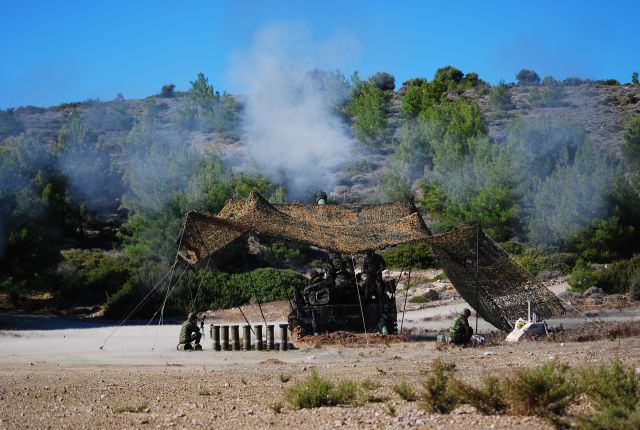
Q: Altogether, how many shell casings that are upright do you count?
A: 7